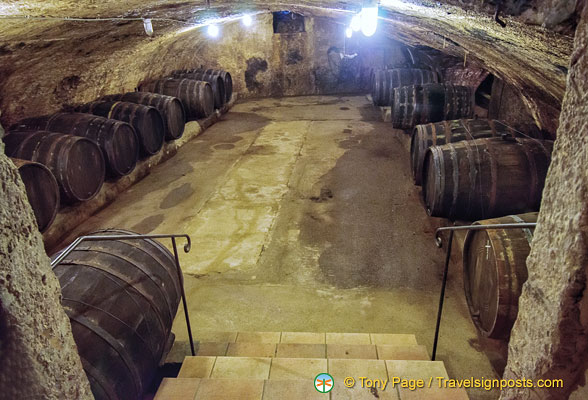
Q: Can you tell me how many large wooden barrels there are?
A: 14